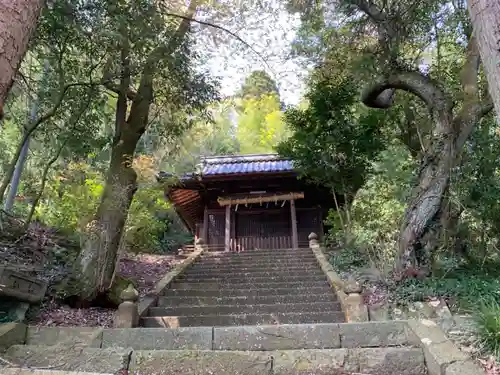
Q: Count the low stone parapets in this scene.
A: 2